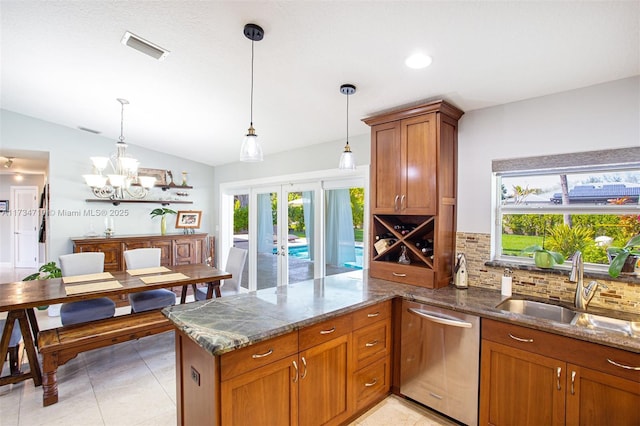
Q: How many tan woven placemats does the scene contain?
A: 4